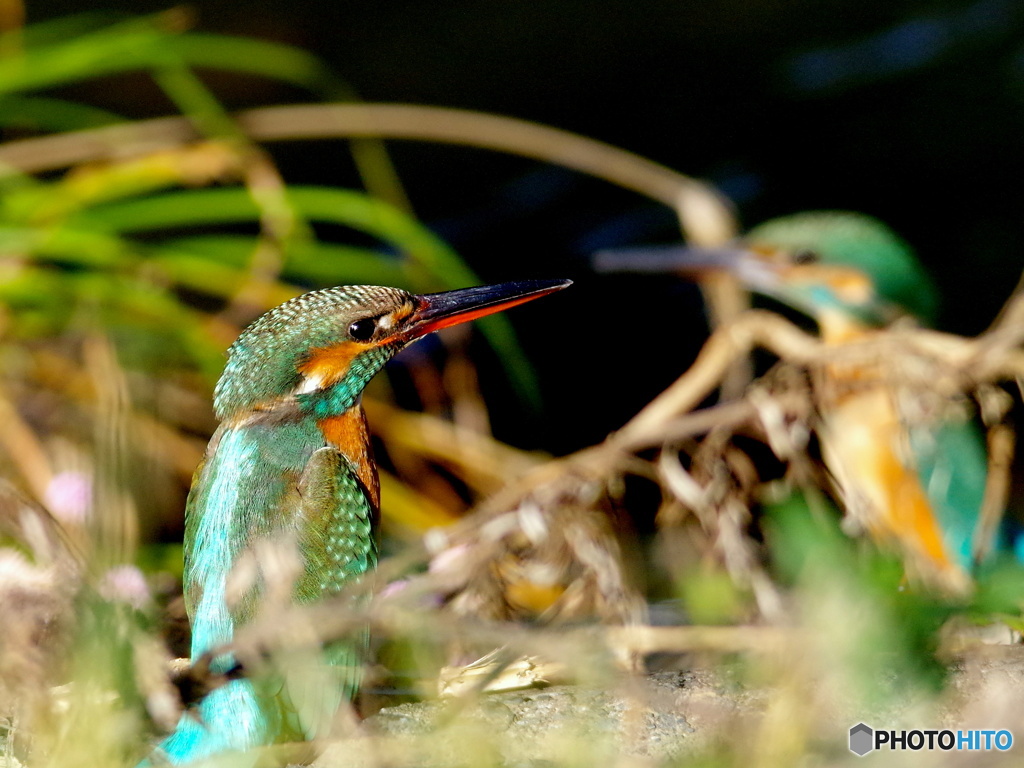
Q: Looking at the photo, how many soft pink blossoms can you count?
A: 2